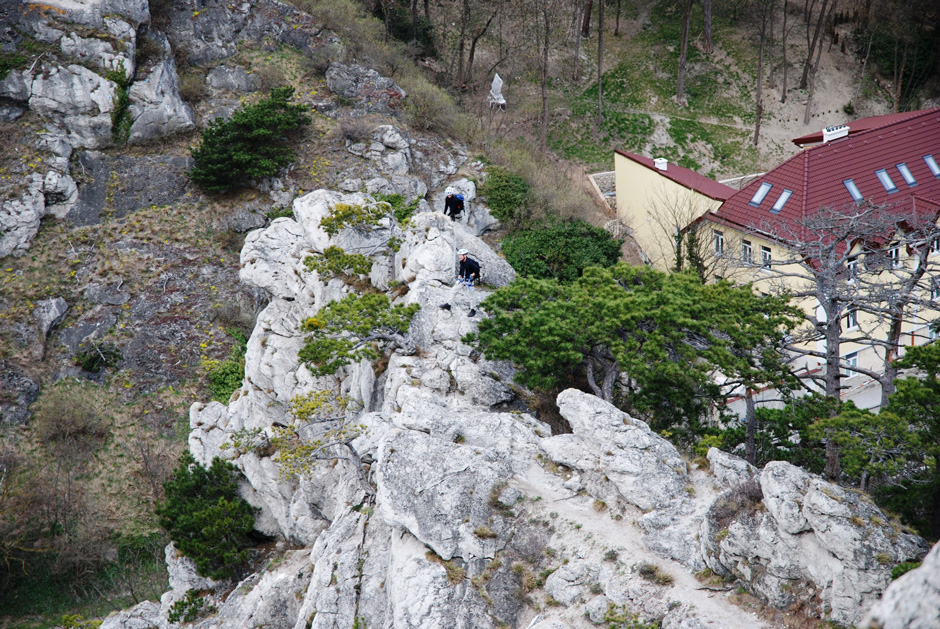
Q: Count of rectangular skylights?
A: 6